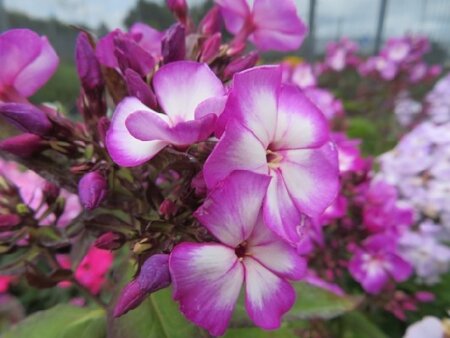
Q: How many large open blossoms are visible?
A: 3